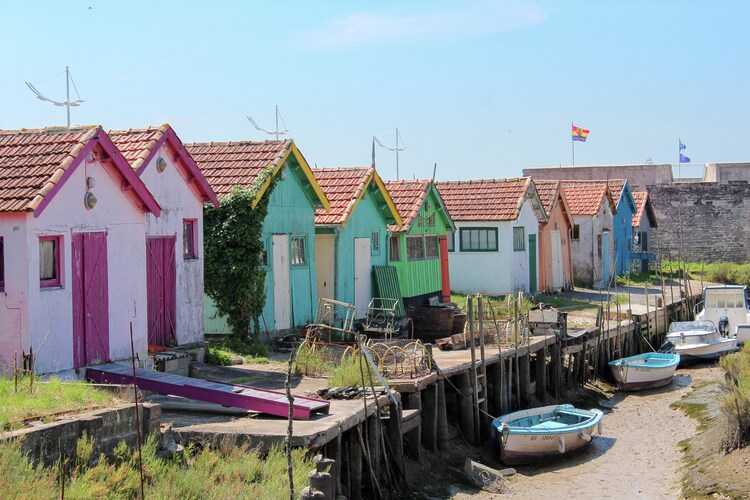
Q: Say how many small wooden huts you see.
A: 10